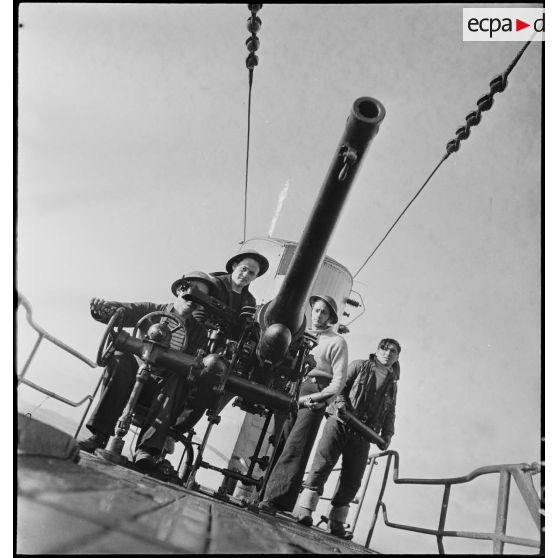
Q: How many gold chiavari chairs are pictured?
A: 0